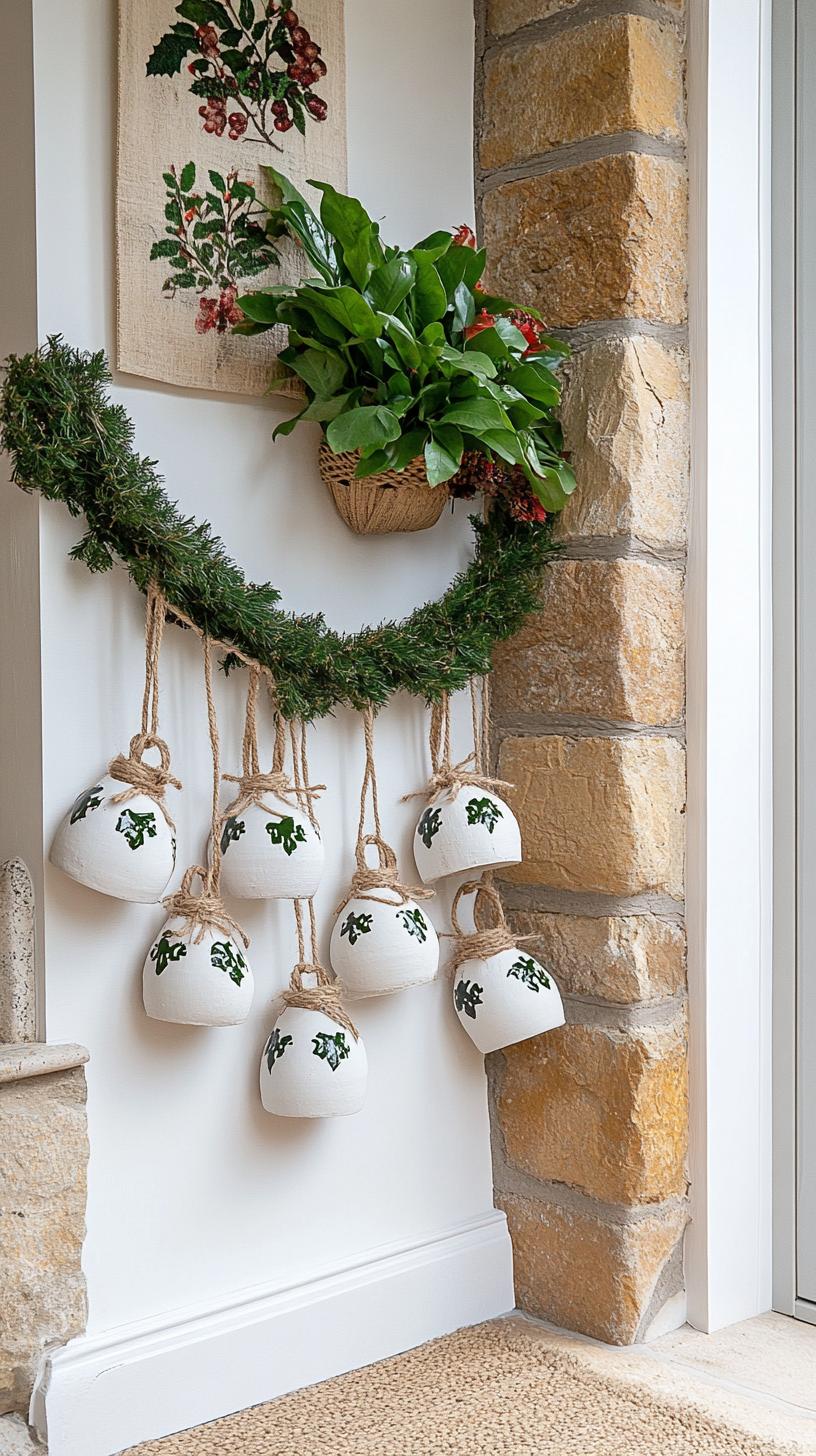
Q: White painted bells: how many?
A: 7